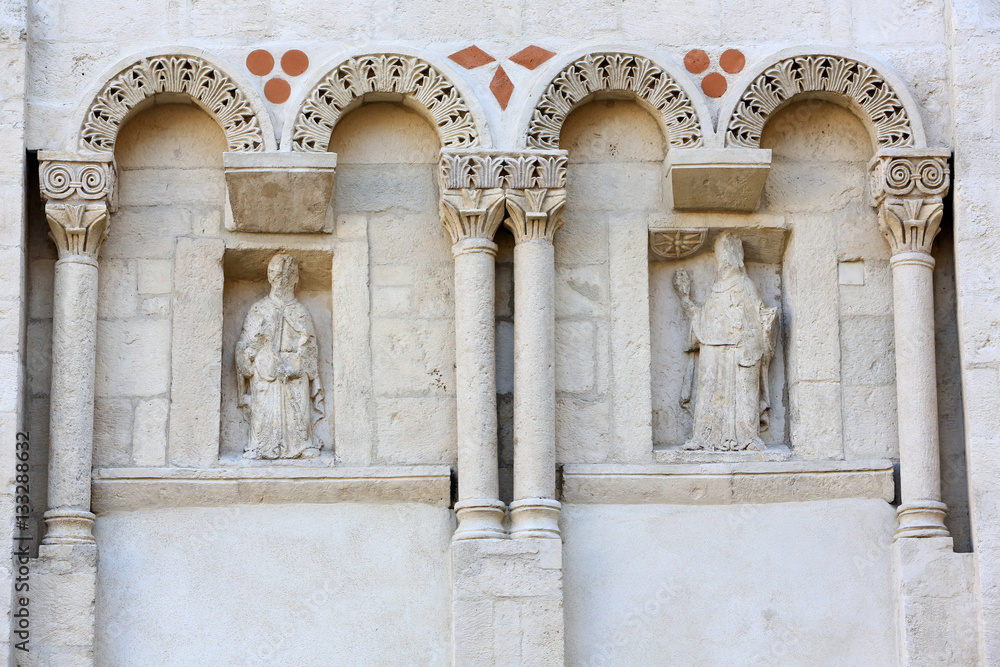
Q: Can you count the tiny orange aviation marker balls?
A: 0